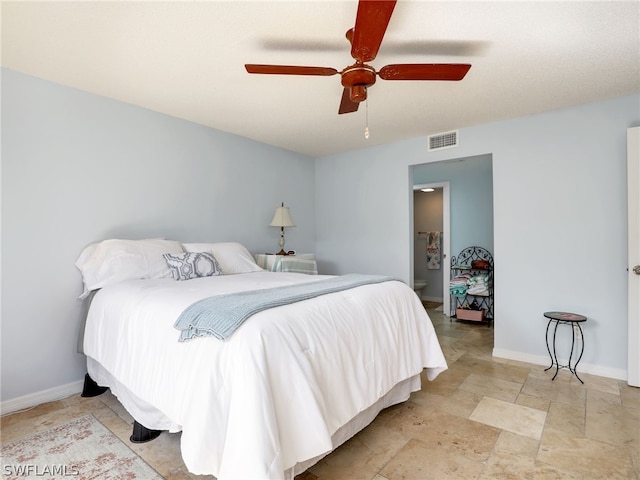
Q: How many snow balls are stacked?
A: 0